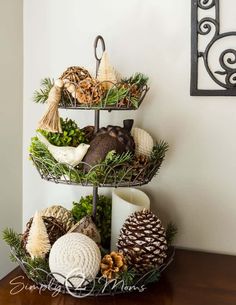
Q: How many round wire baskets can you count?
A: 3